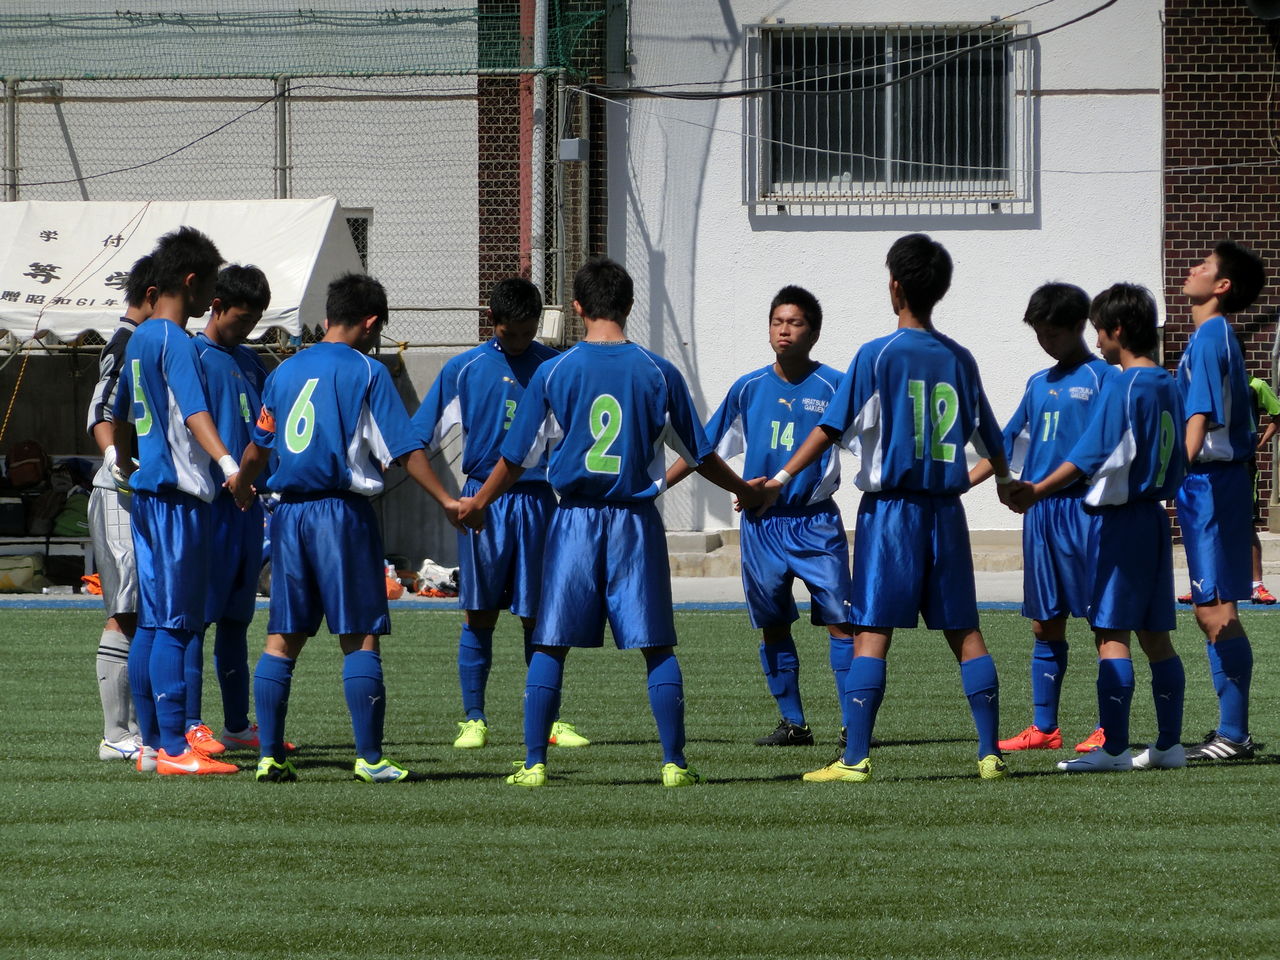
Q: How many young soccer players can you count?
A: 11